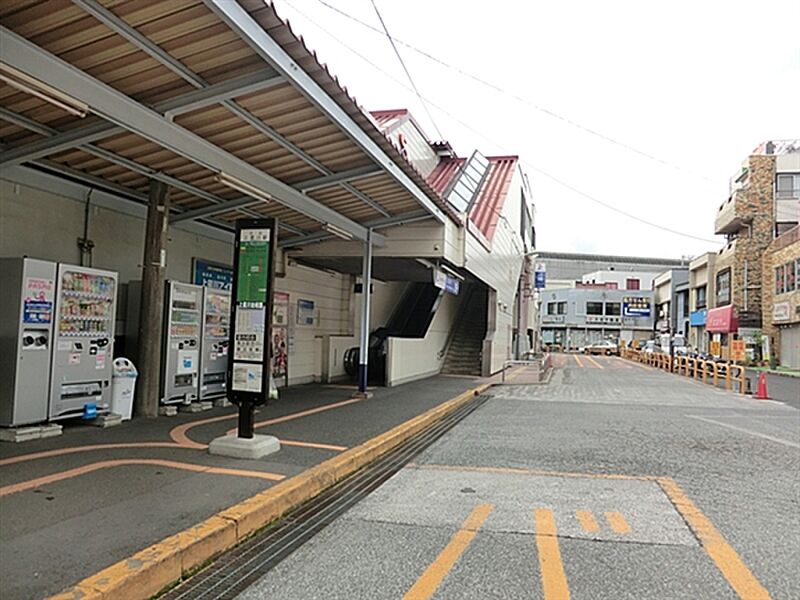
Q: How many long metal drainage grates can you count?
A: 1